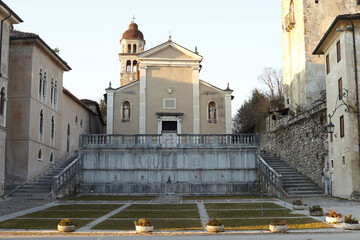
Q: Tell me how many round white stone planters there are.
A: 8